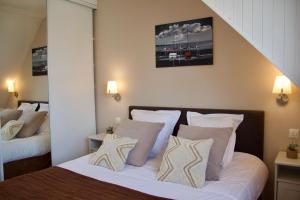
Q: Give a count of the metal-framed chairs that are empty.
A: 0